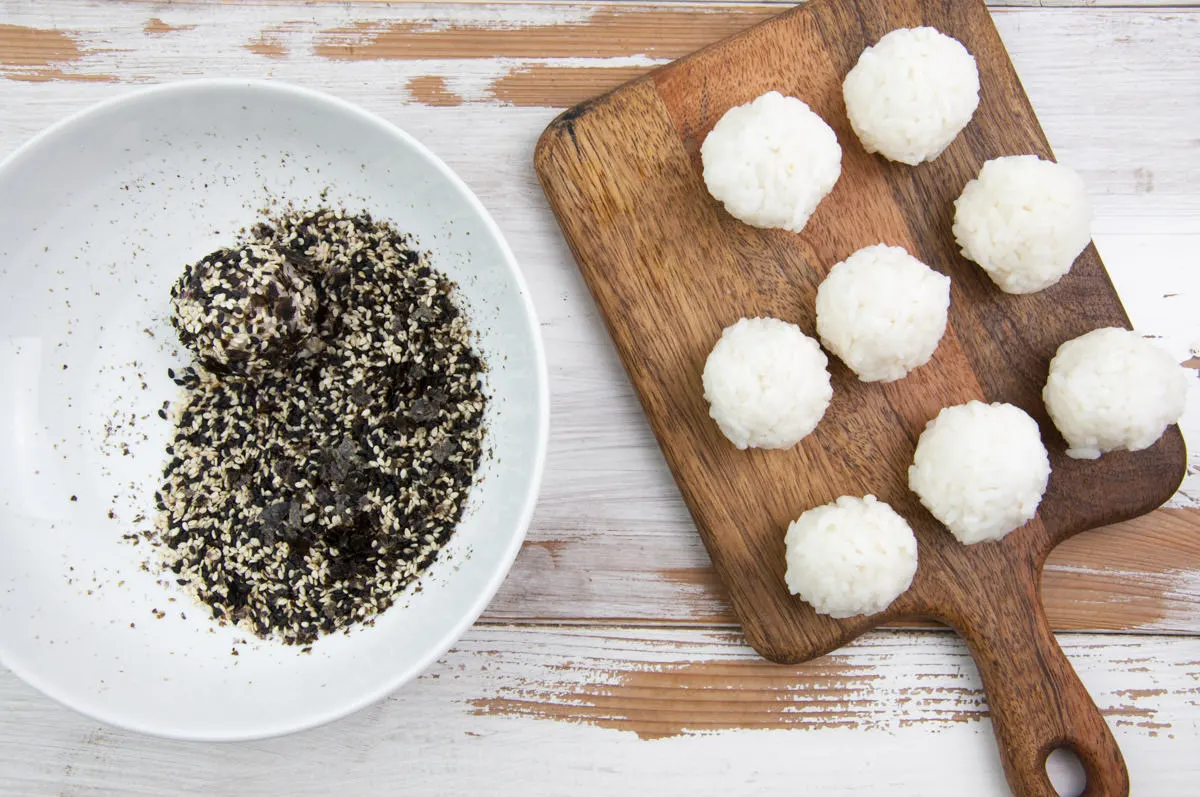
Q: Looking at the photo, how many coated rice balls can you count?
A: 1